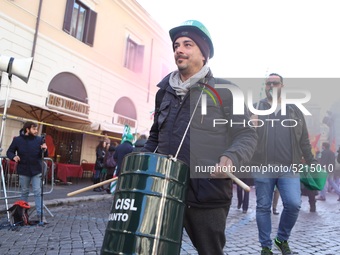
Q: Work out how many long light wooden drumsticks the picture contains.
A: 2